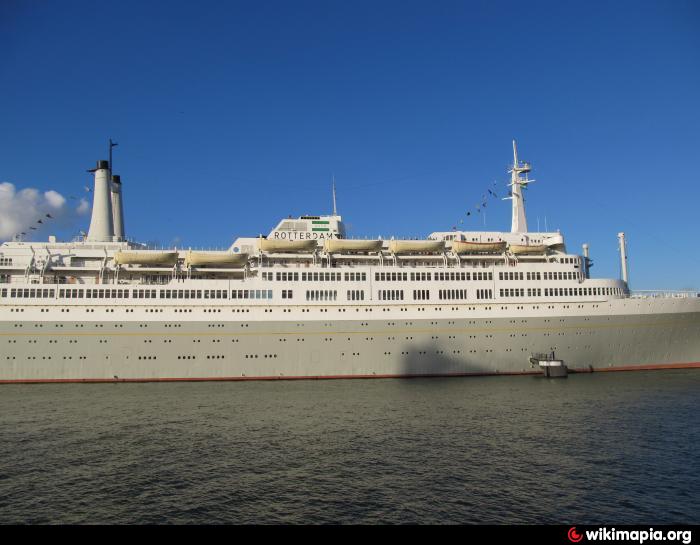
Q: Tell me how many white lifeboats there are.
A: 7